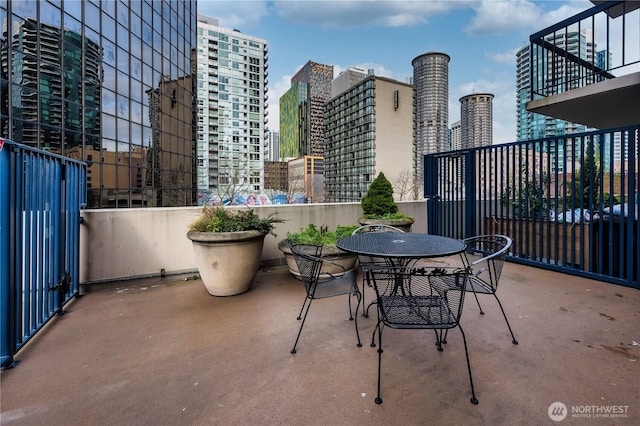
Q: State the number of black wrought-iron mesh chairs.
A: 4